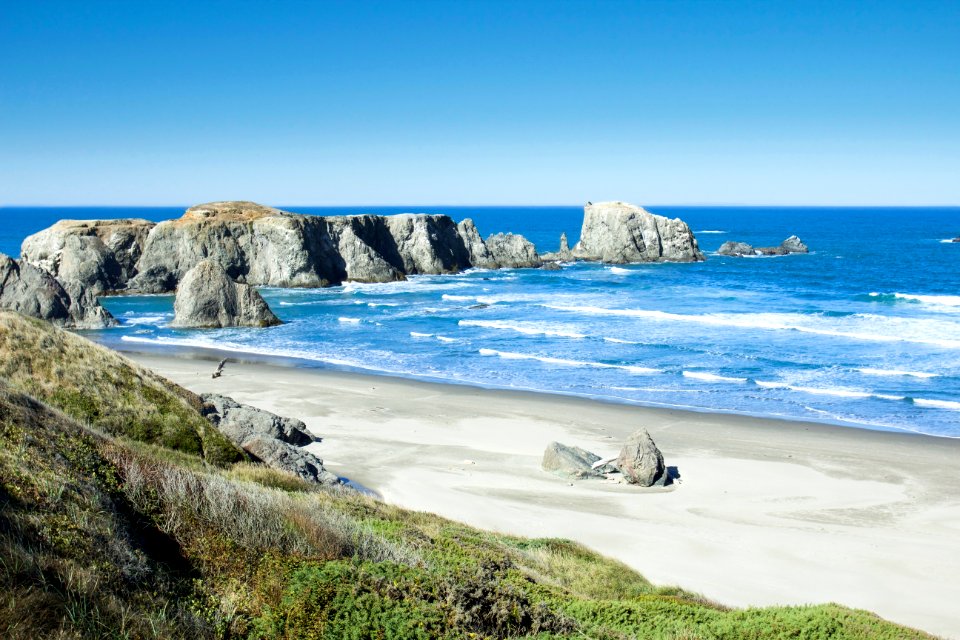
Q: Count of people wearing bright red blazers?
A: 0